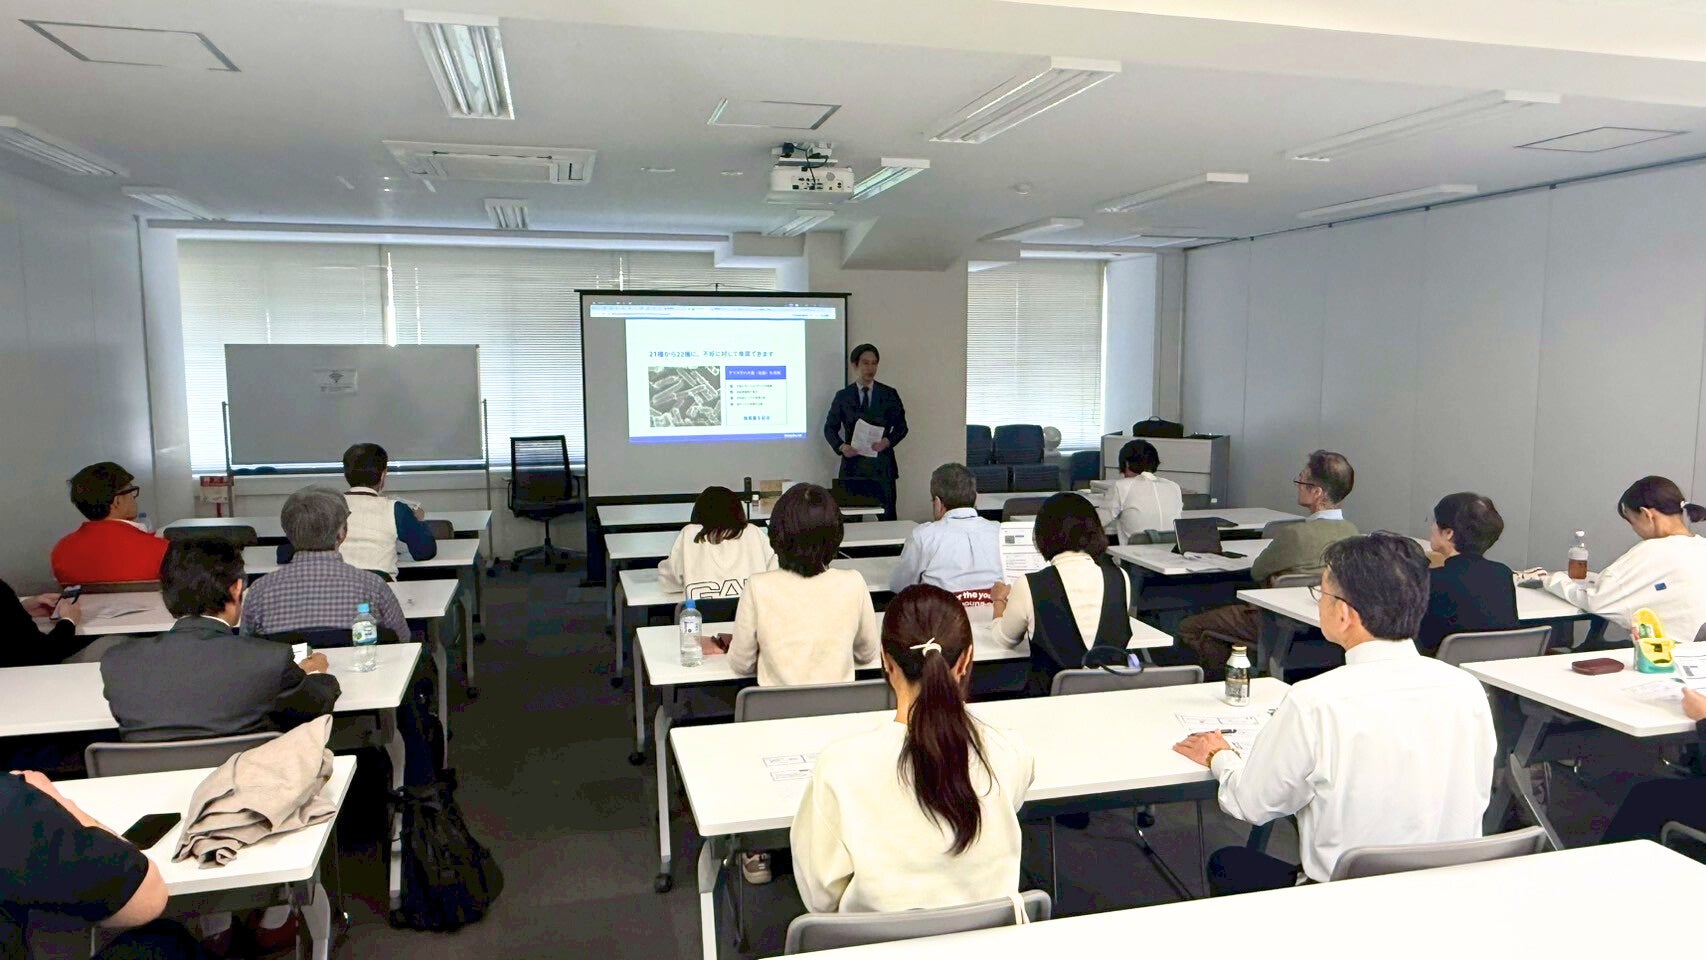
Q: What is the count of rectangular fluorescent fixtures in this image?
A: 11